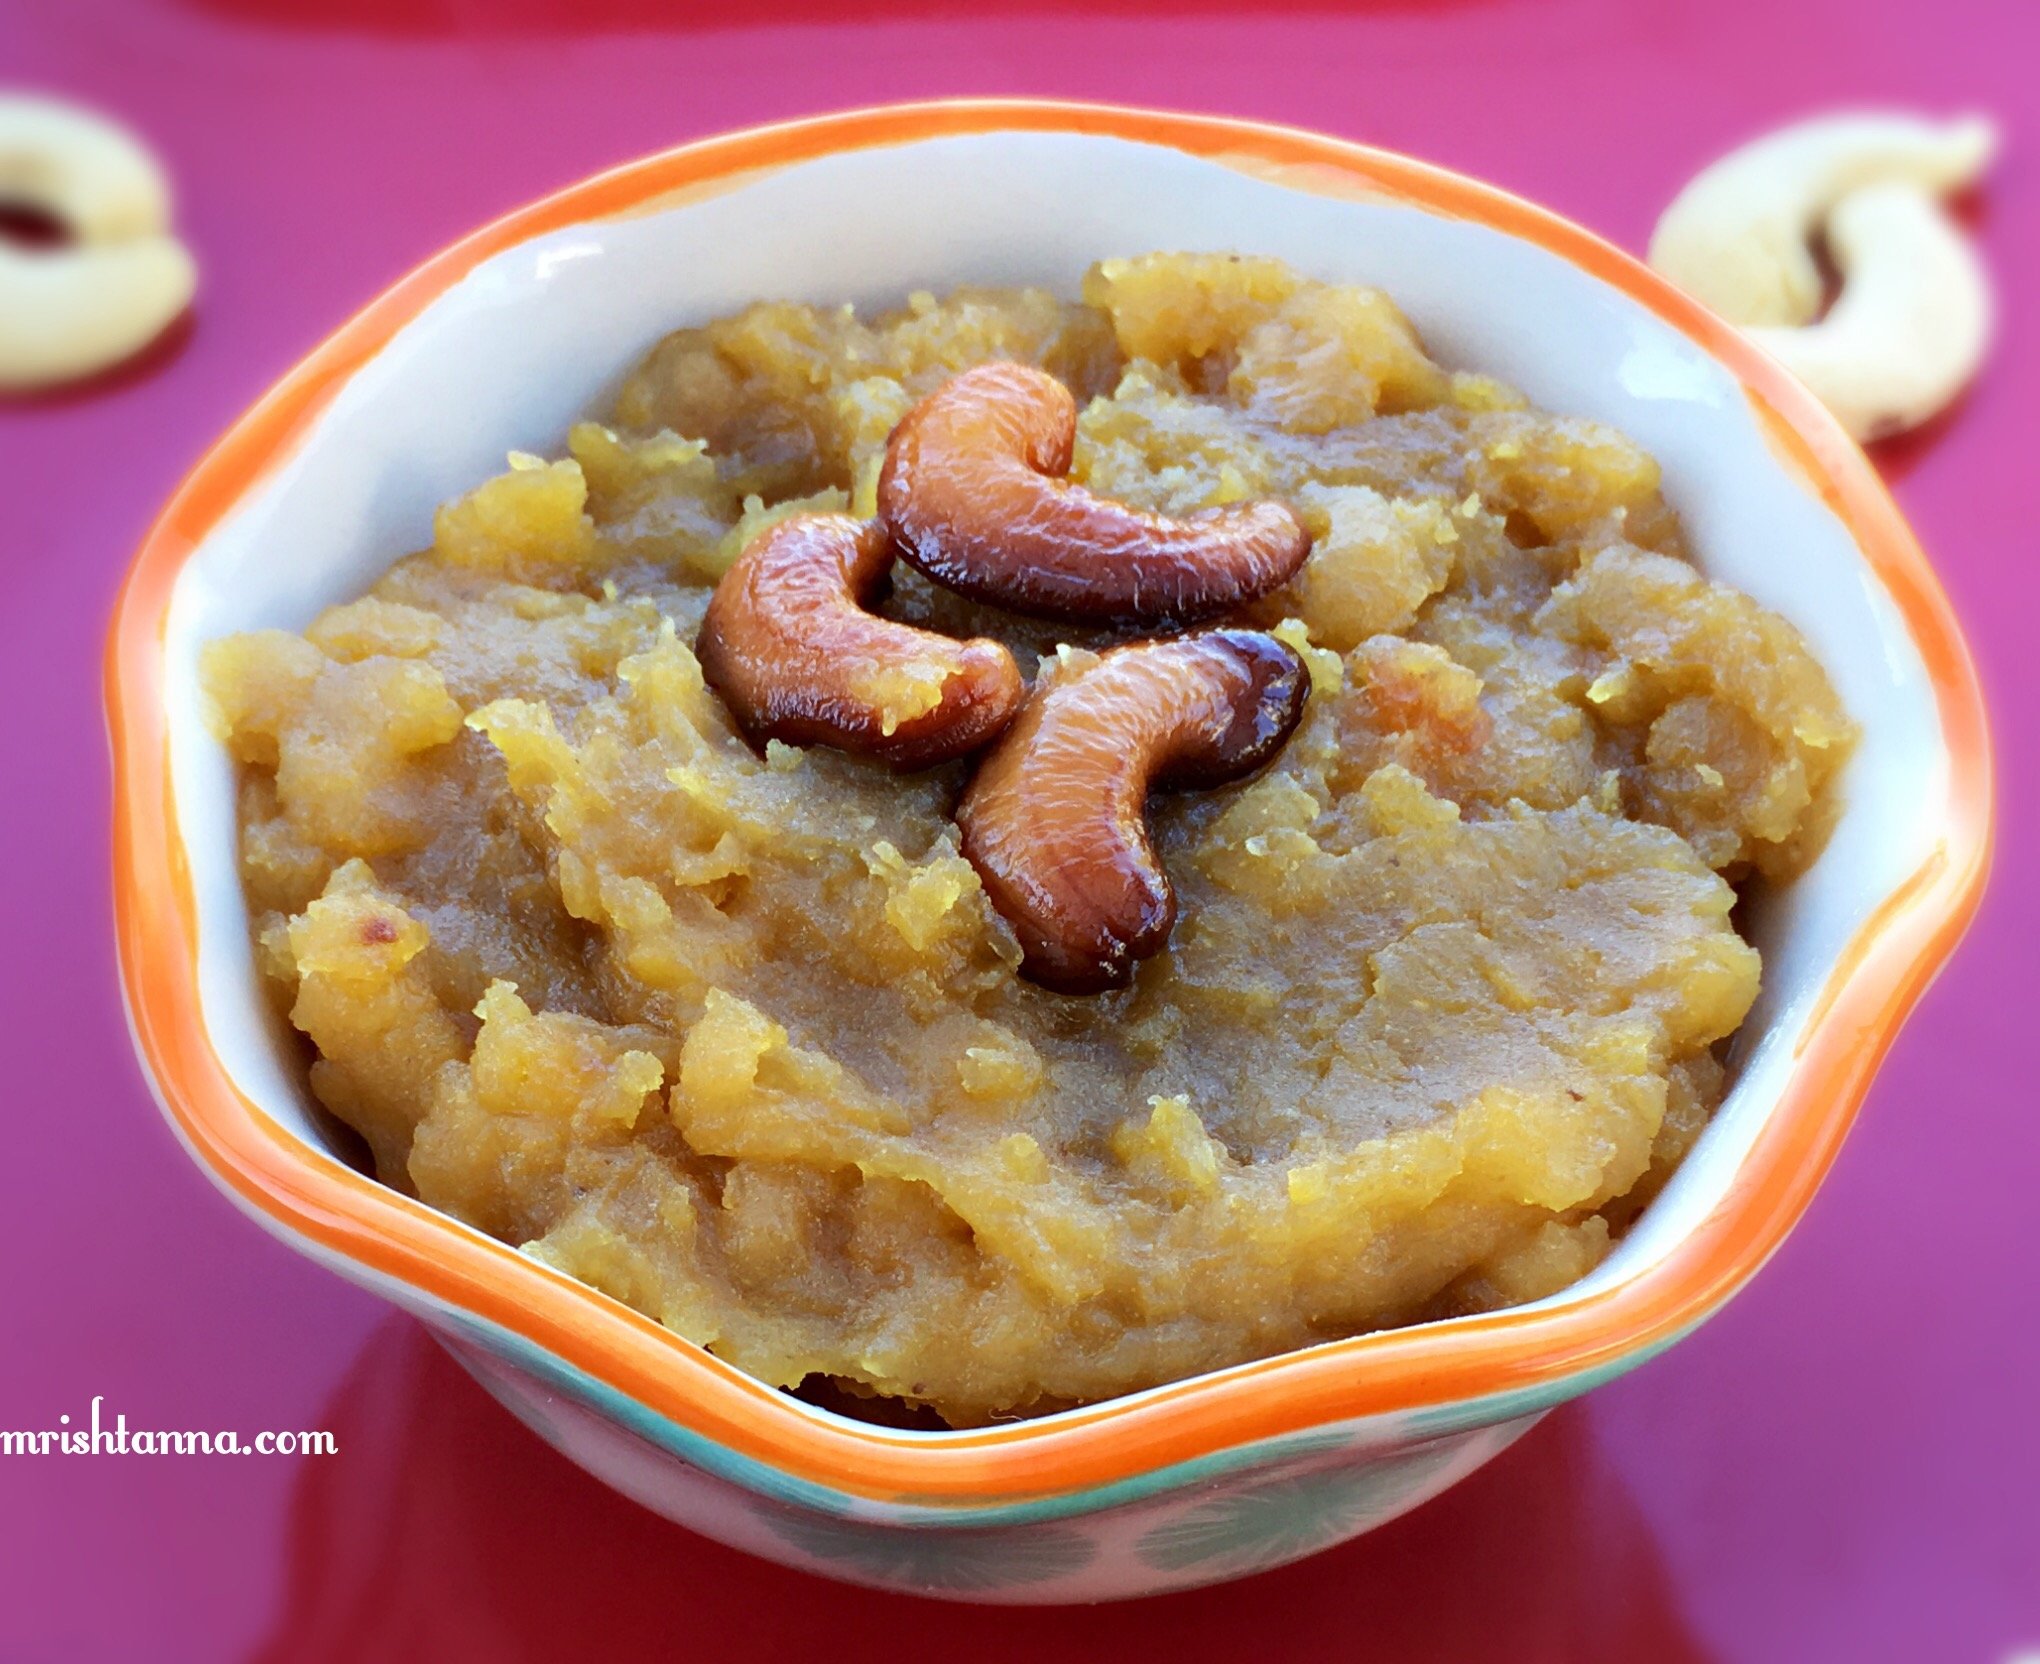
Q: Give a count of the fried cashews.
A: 3